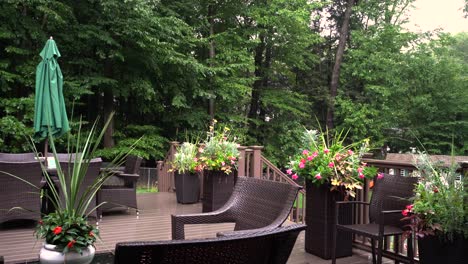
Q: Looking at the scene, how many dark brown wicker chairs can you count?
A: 6